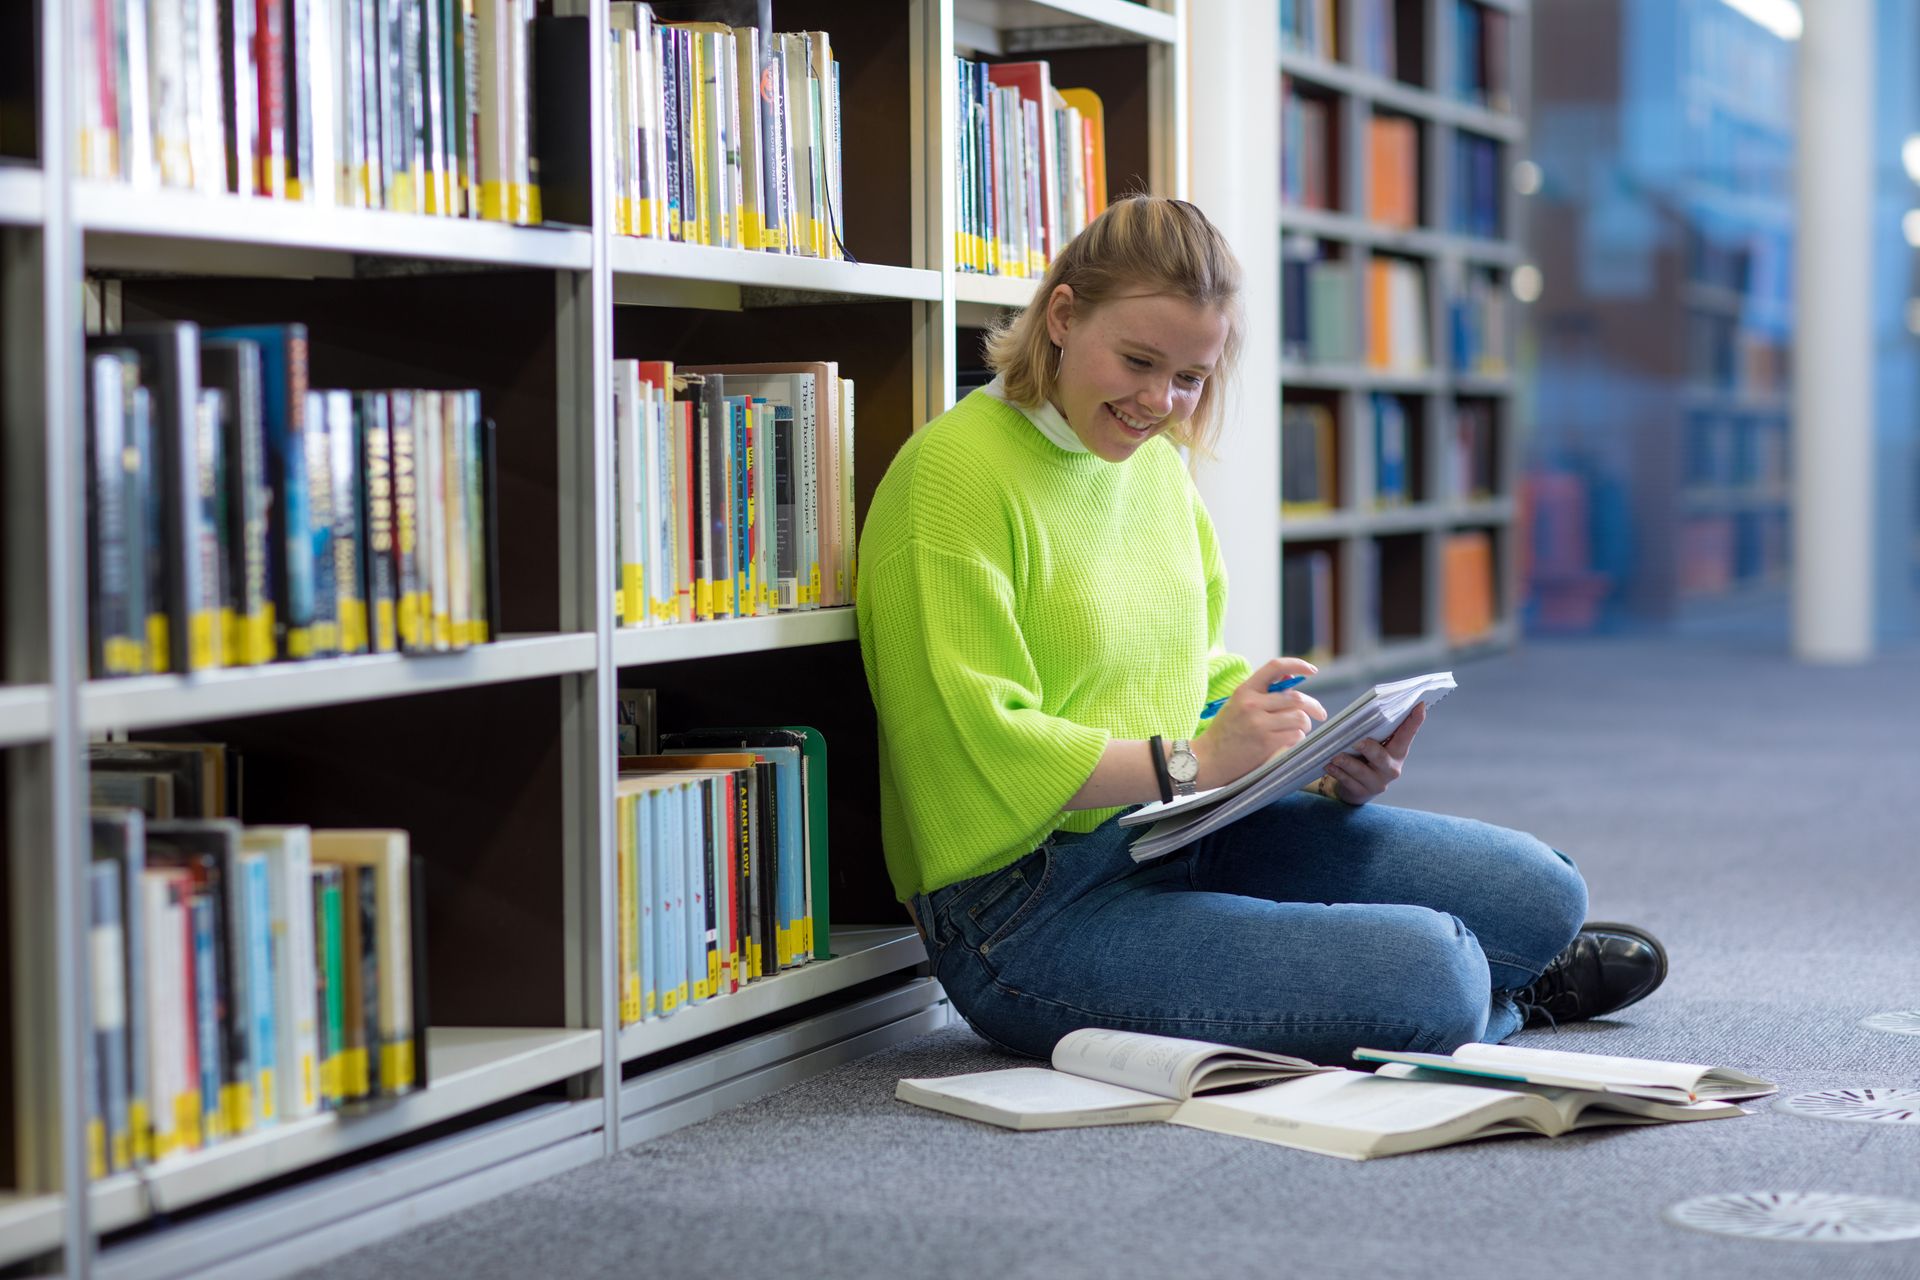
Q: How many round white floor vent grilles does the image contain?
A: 3